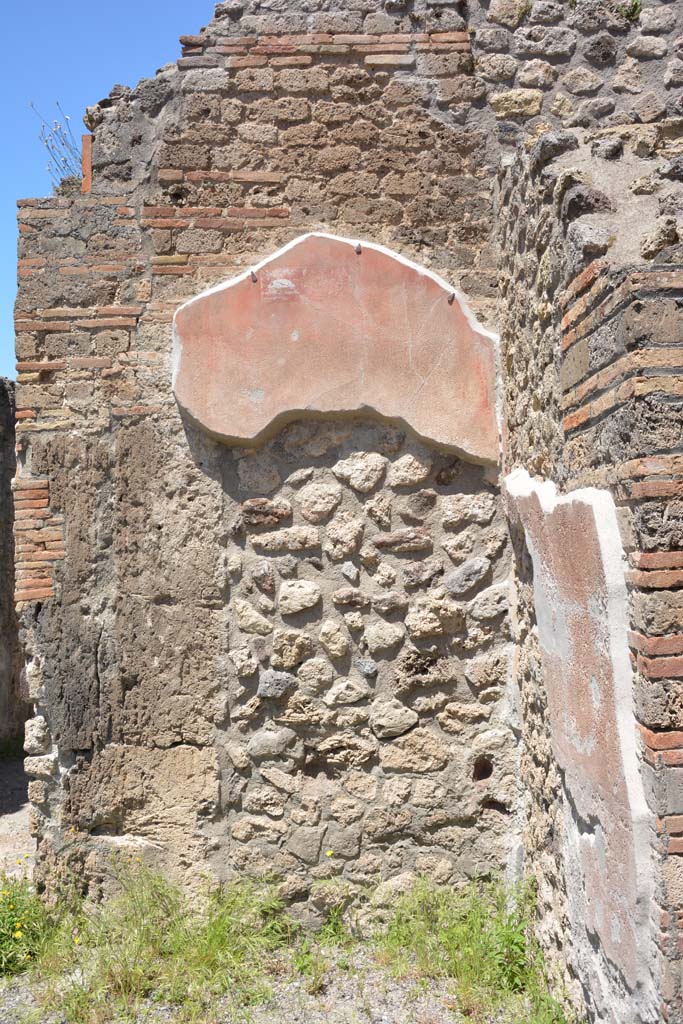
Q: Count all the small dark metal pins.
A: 3